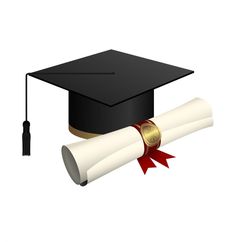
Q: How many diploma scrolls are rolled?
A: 1